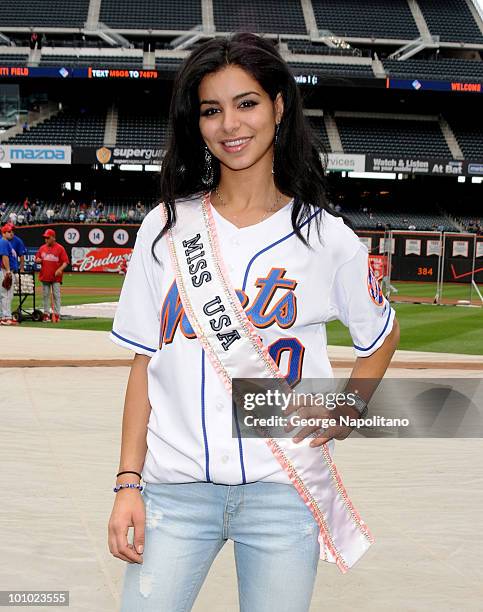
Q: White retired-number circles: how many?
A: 3